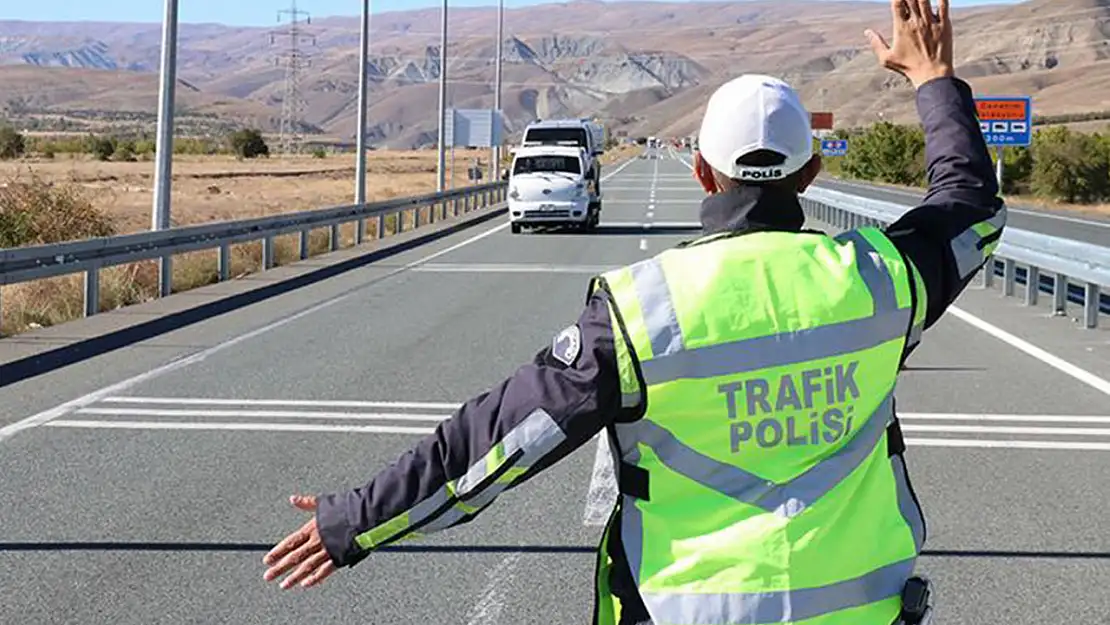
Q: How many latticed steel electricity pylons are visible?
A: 1